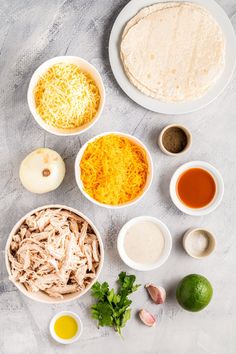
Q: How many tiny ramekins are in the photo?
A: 3